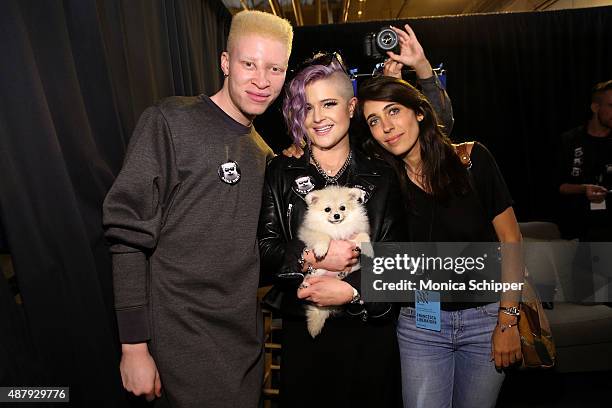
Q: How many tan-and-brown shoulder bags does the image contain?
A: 1